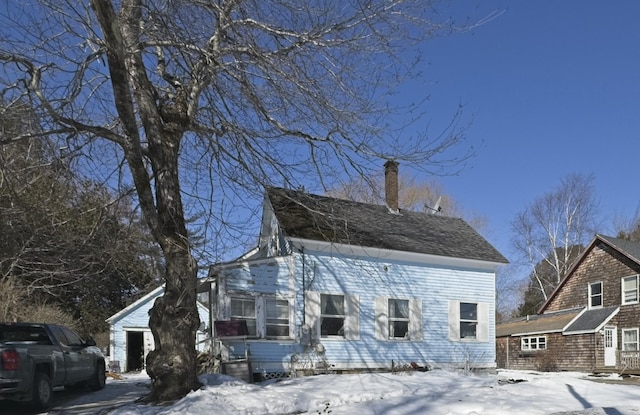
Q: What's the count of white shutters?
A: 6